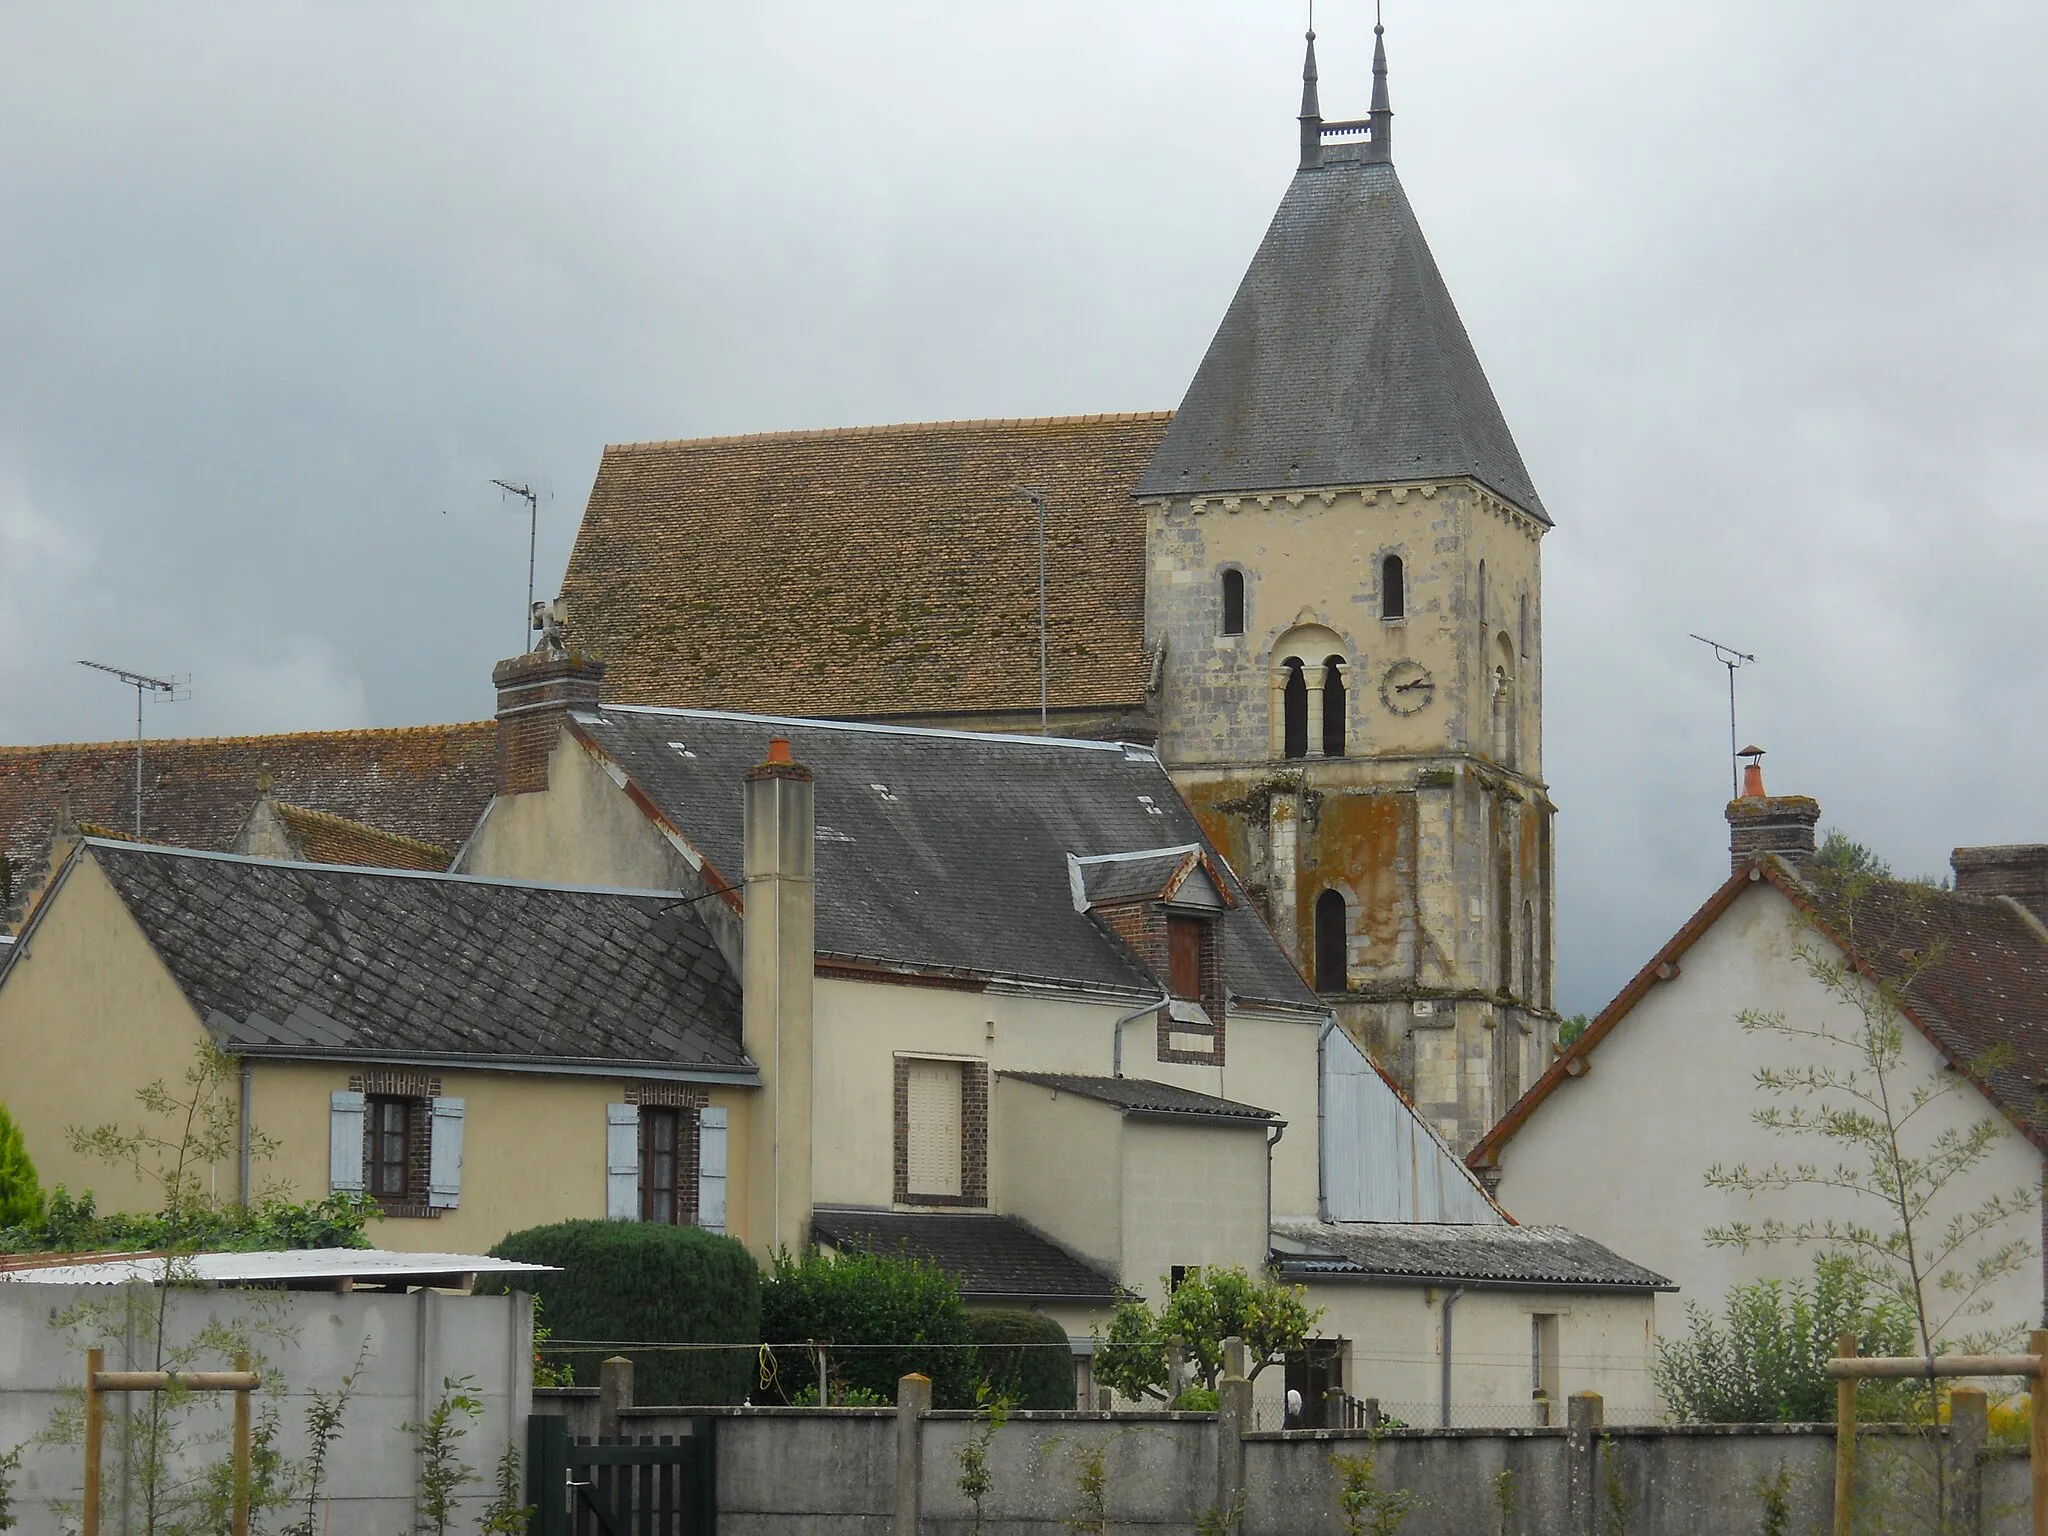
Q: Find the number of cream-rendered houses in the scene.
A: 3